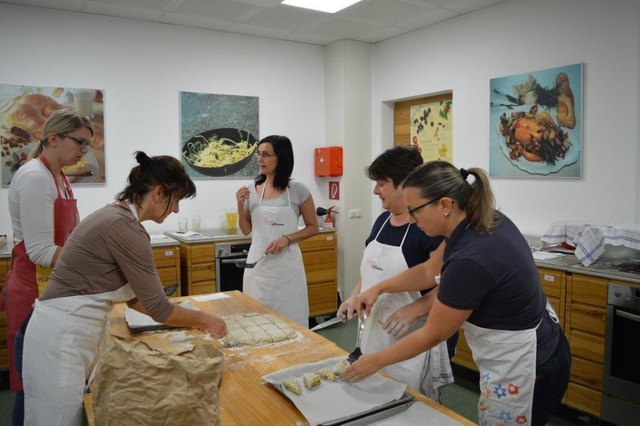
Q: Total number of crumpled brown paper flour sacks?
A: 1